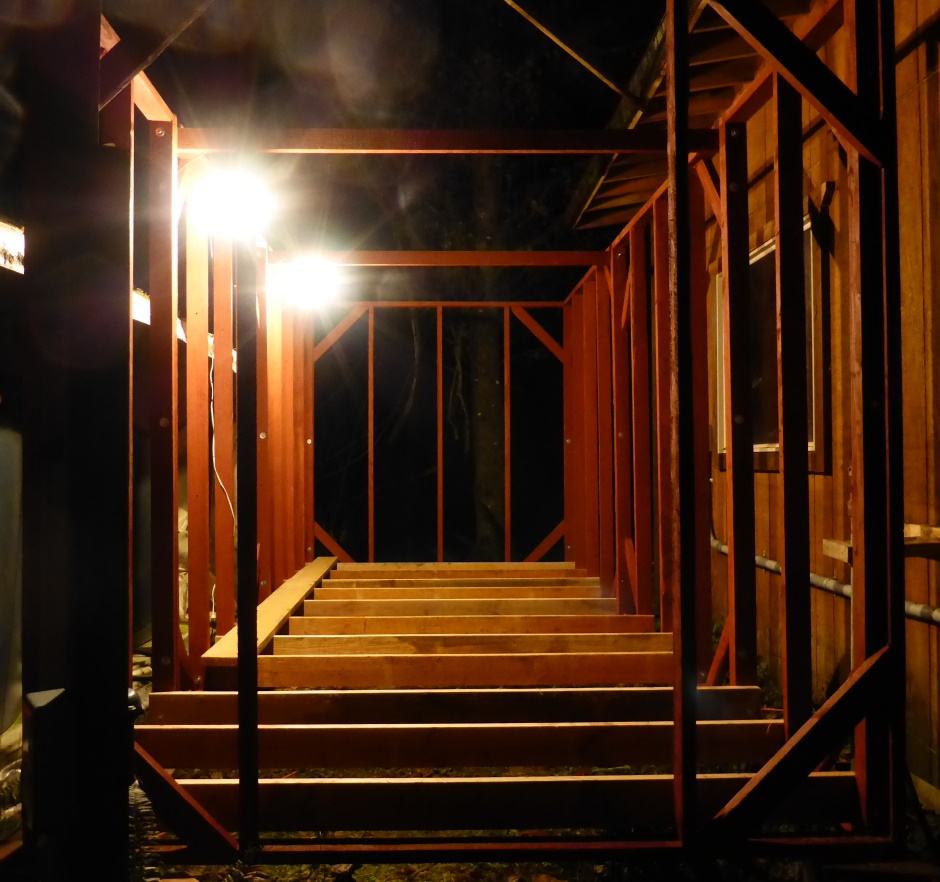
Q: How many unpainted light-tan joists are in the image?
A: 11